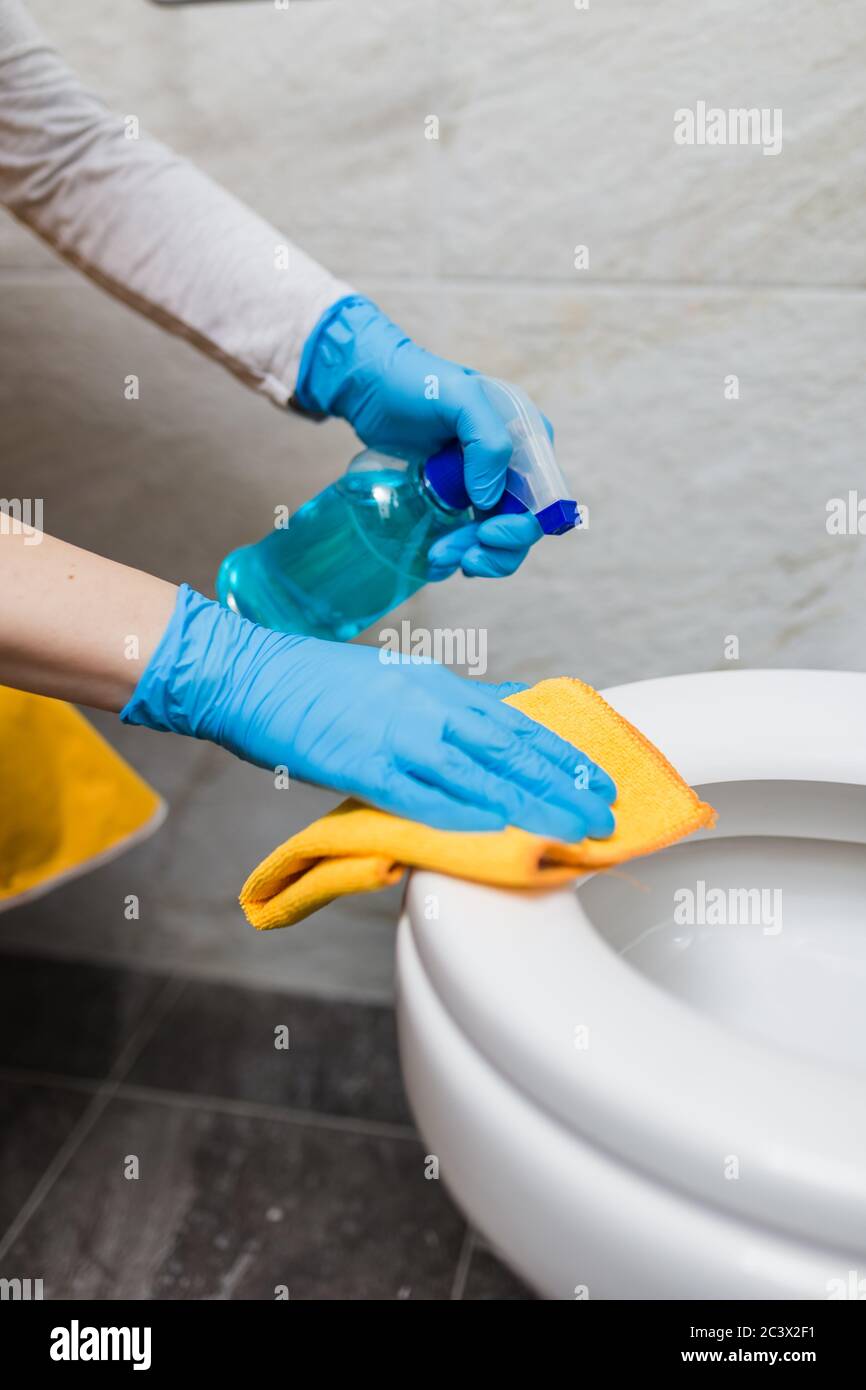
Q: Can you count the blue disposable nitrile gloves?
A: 2